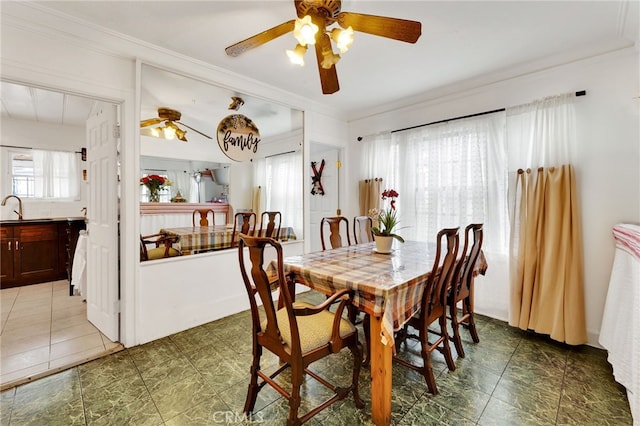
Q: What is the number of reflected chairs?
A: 4